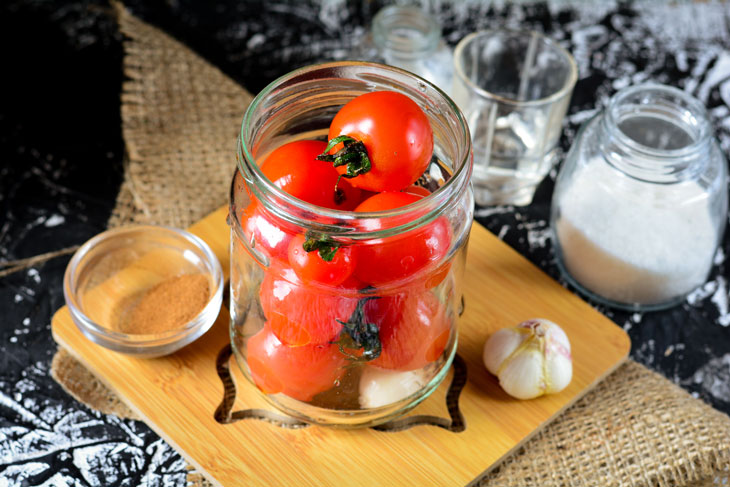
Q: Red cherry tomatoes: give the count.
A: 8